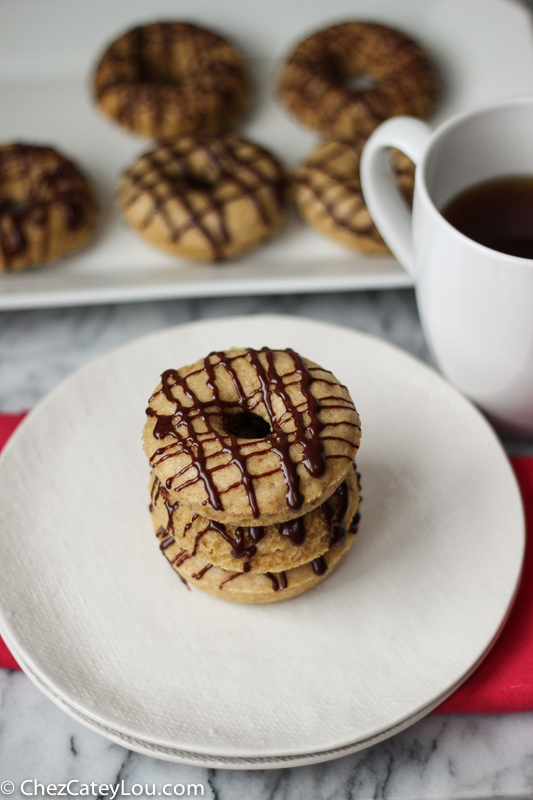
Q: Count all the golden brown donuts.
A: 8